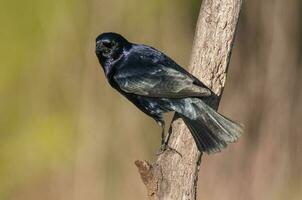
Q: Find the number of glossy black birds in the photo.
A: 1